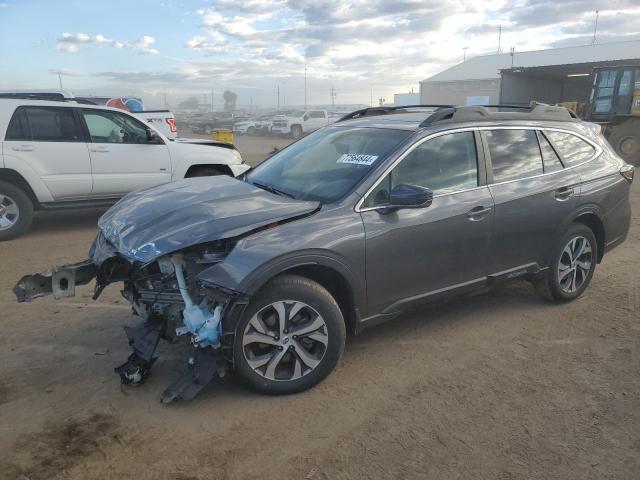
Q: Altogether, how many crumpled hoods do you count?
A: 1